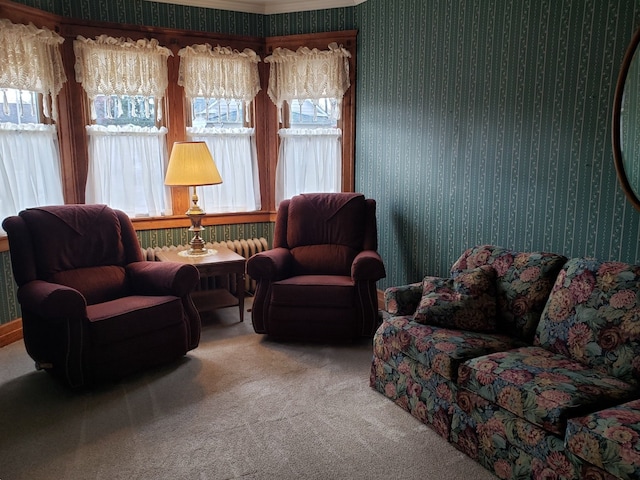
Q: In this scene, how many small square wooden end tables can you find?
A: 1